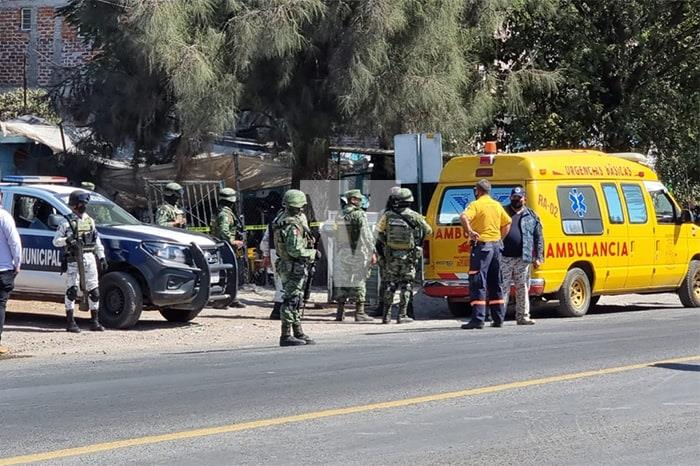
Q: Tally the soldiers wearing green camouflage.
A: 5